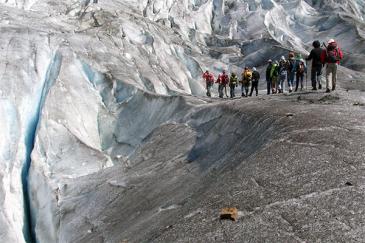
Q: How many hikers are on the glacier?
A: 12